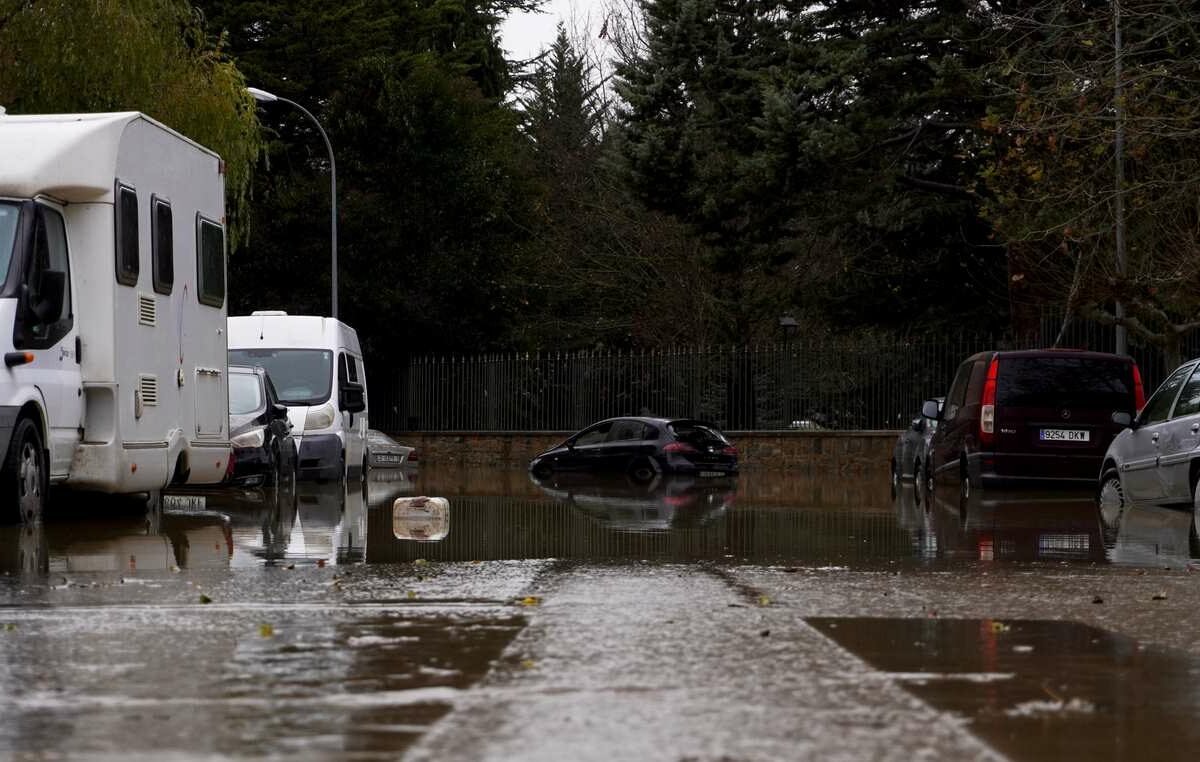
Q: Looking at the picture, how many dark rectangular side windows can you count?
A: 3